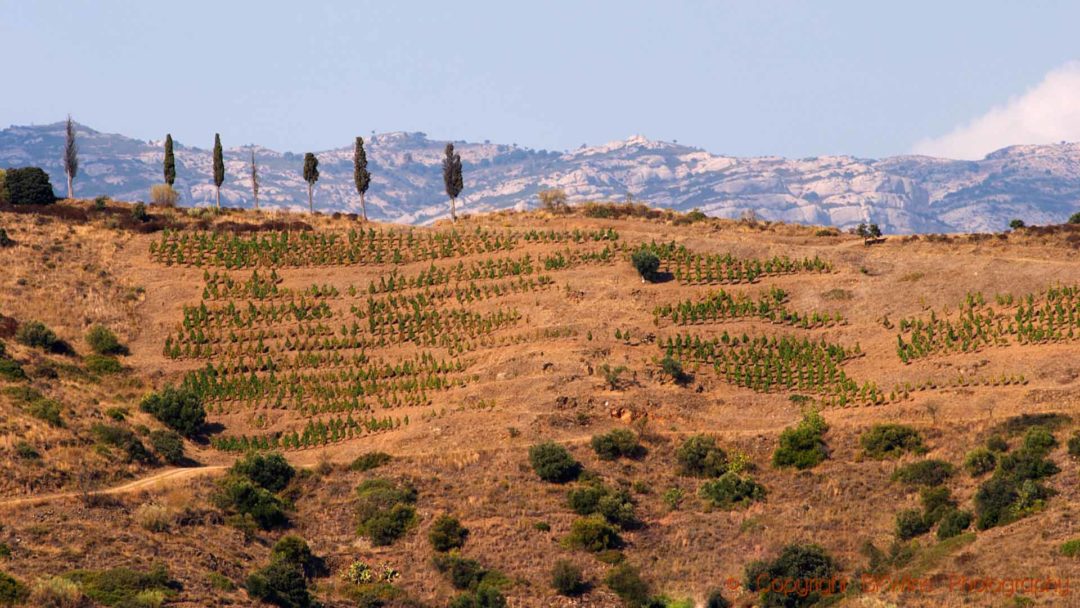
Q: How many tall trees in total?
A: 7